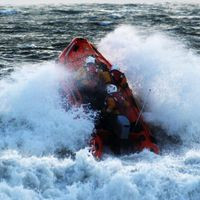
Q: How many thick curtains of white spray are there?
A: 2